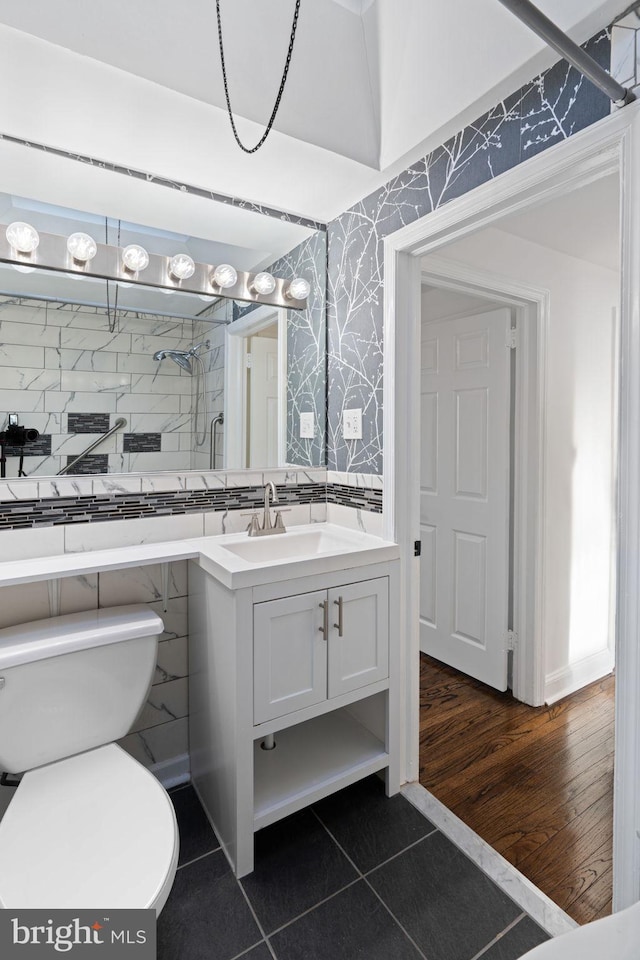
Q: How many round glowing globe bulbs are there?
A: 7